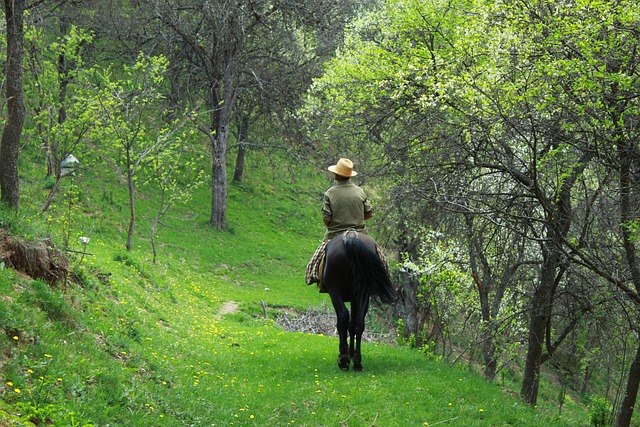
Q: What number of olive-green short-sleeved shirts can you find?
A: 1